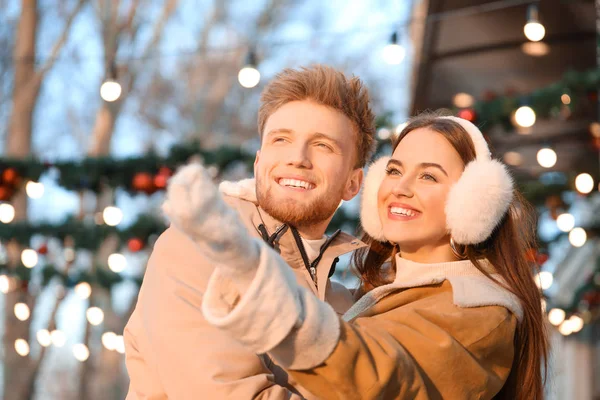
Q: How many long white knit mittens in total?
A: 1